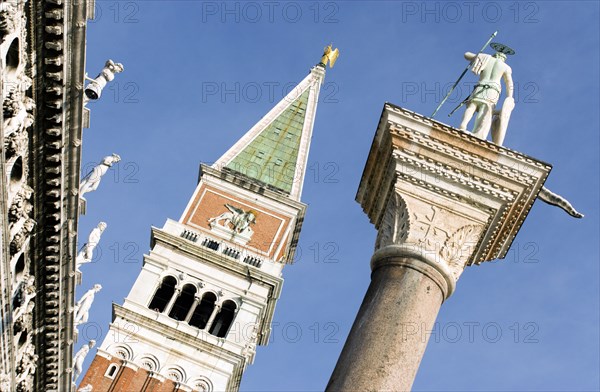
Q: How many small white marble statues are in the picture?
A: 5